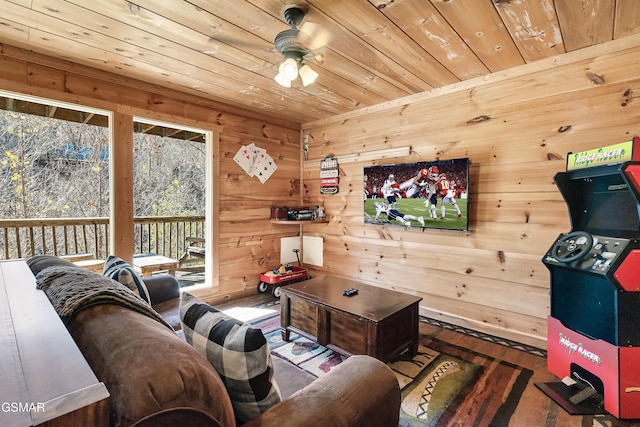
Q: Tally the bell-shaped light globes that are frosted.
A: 3